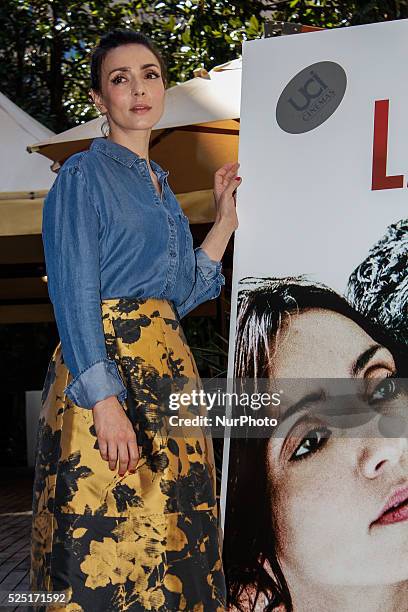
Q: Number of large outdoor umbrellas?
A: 2